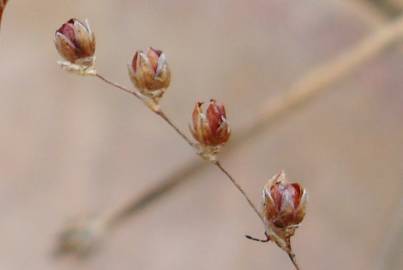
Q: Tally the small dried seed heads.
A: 4